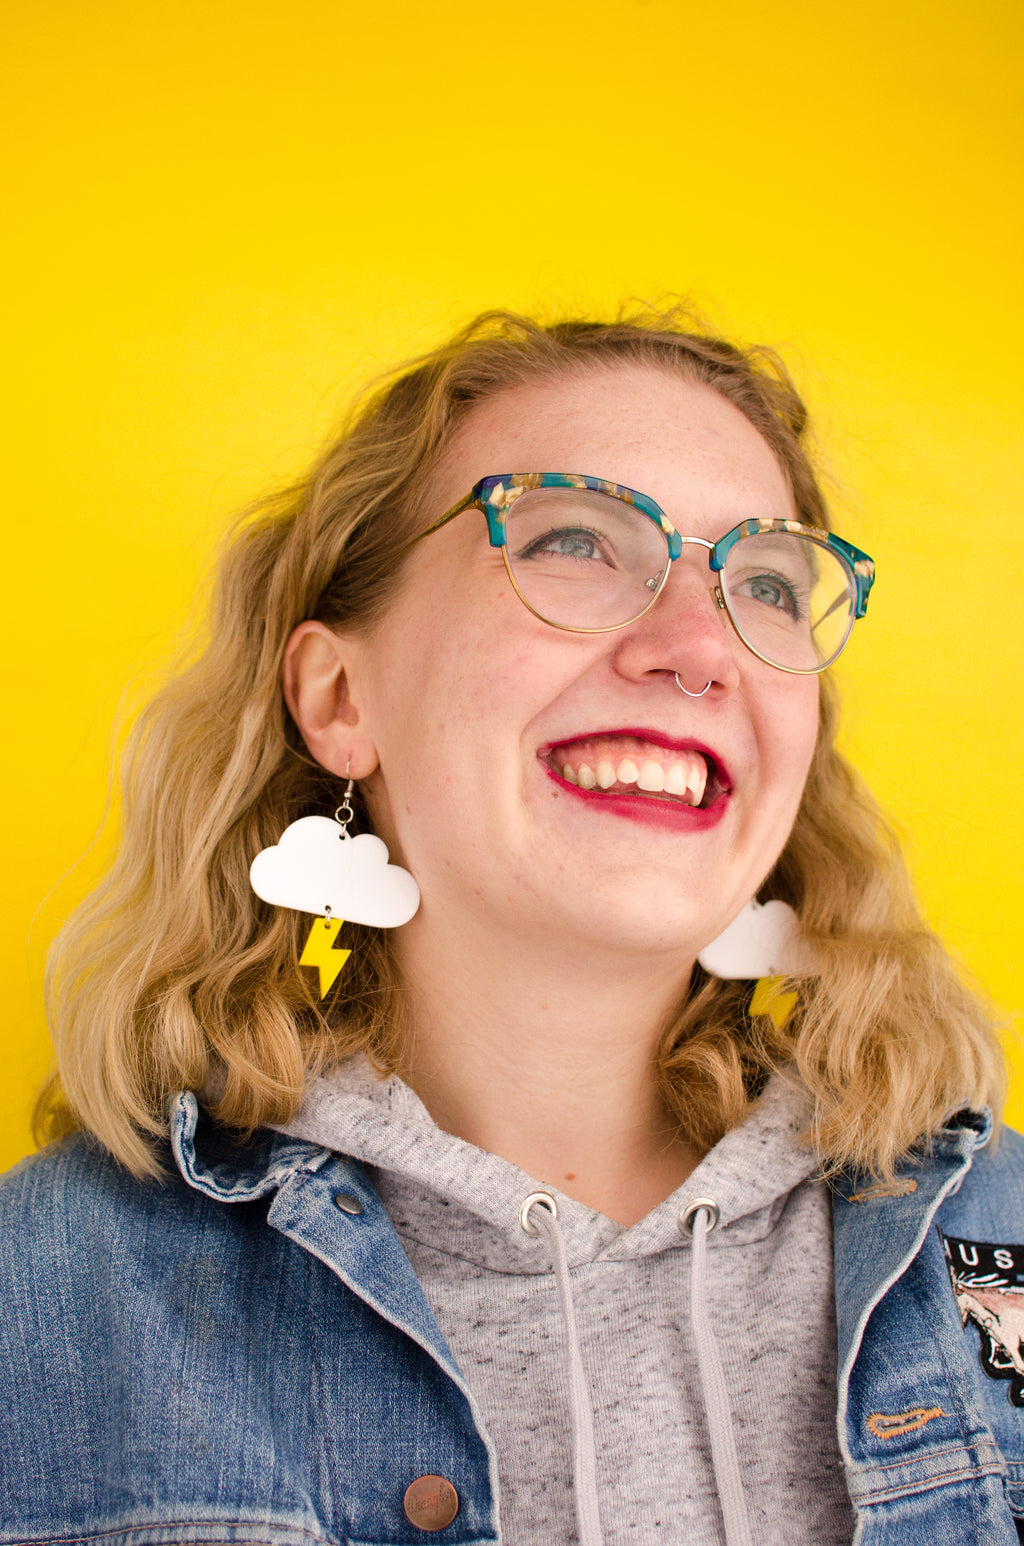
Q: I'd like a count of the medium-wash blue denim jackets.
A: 1